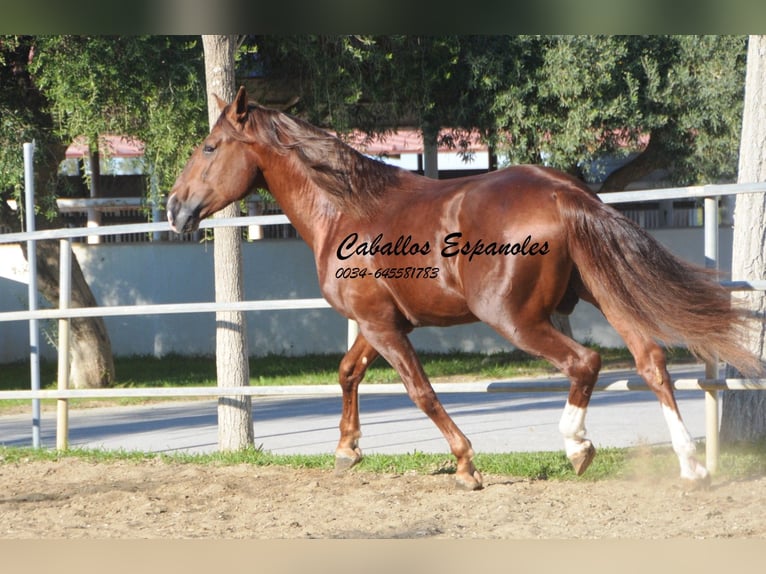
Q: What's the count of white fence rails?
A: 3